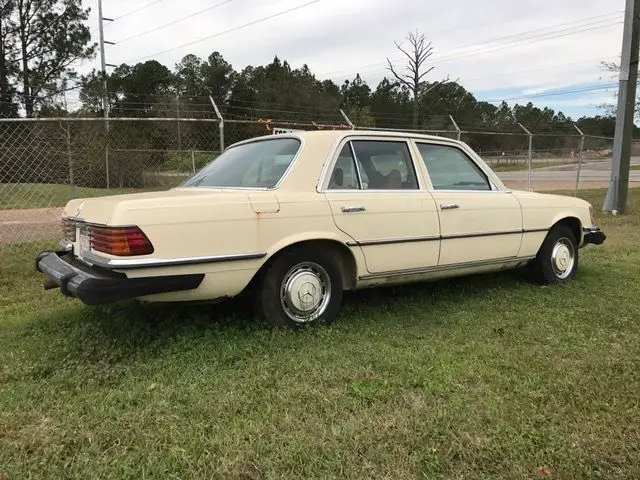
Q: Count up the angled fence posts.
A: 5